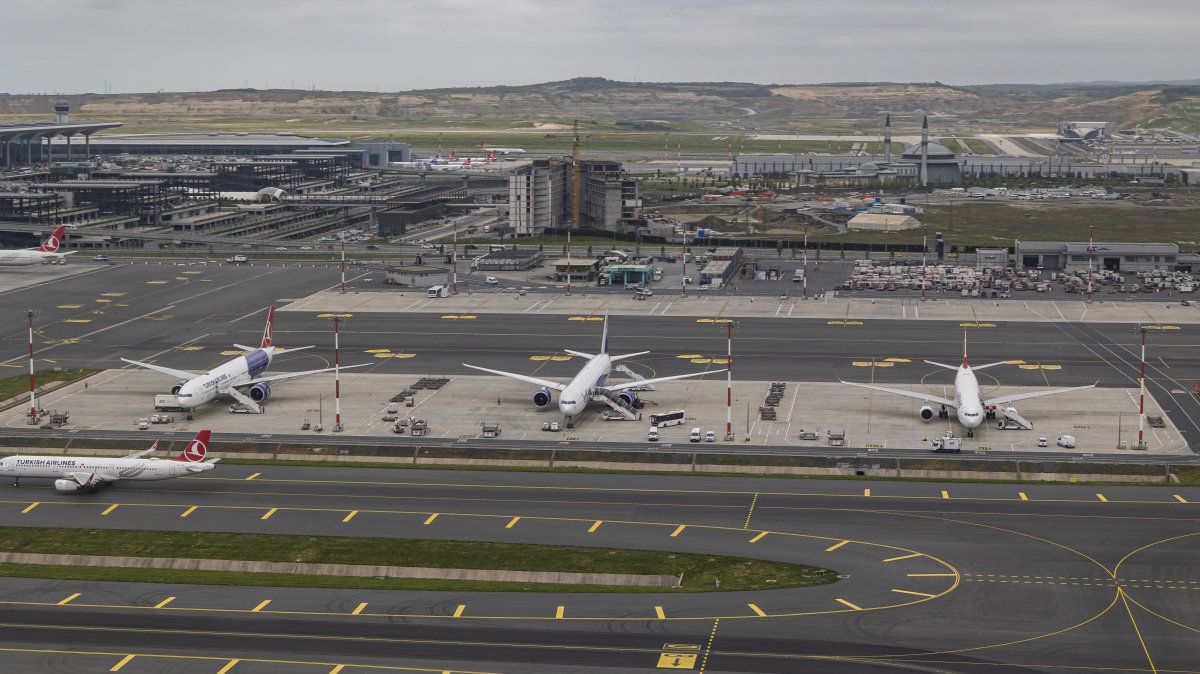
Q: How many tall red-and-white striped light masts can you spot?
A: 11